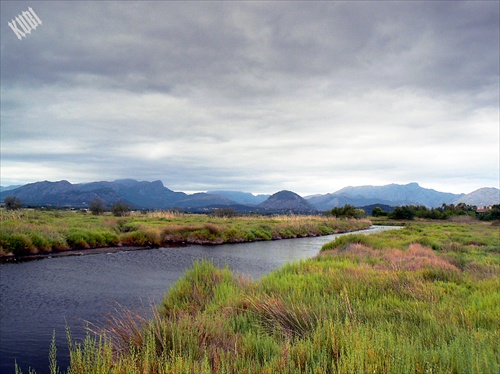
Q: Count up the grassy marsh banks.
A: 2